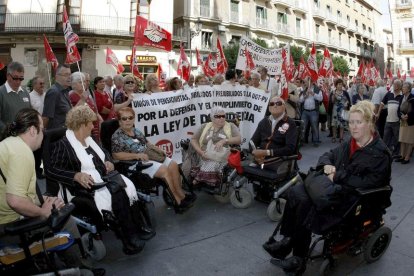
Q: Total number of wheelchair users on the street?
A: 6